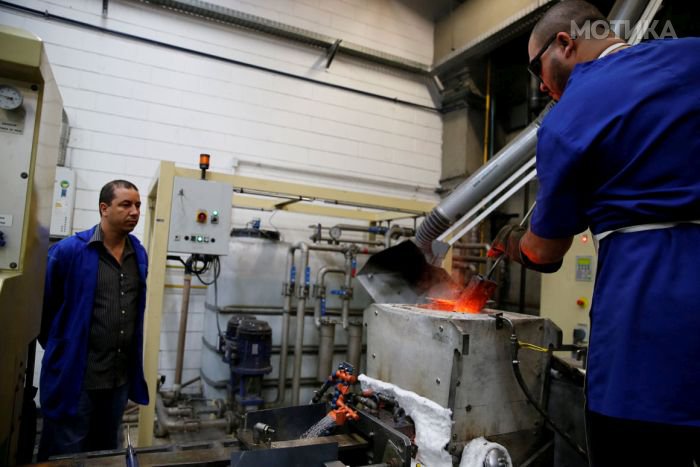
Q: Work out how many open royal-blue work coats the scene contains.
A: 1